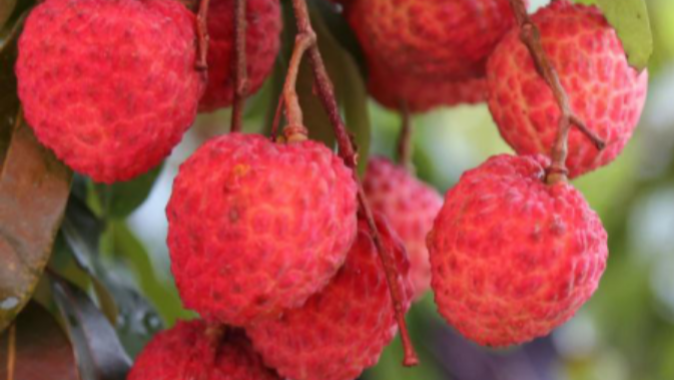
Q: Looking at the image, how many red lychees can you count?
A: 10